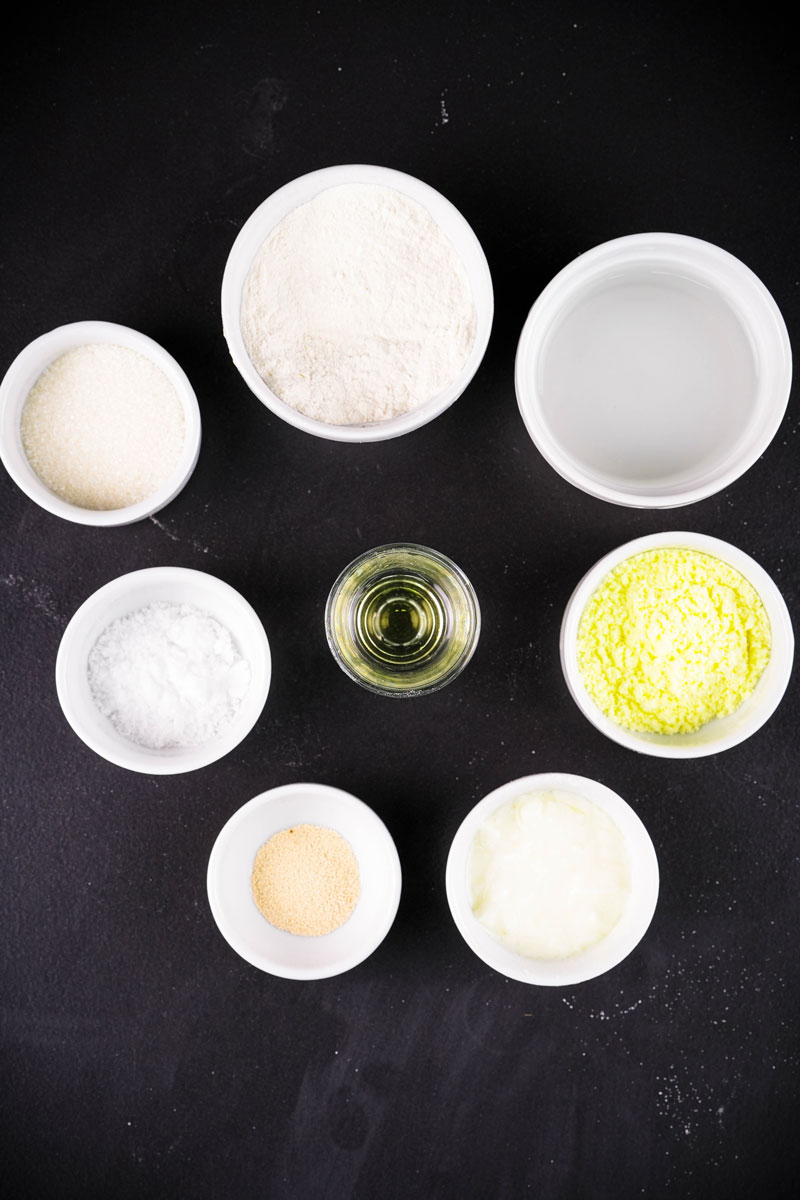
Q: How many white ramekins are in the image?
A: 7